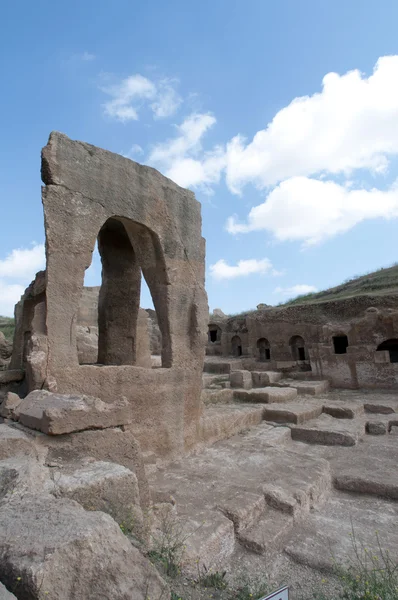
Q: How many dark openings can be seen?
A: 6